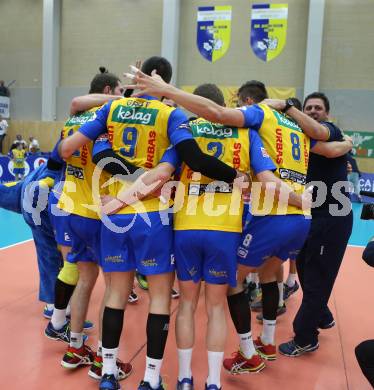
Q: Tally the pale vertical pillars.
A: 3